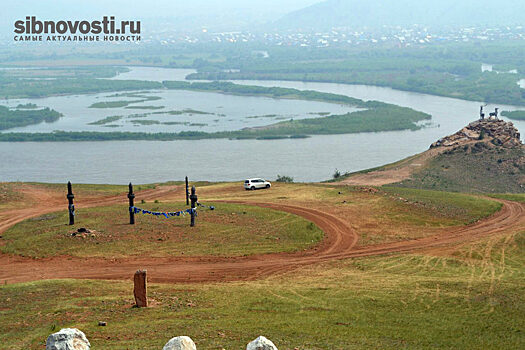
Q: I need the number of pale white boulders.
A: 3